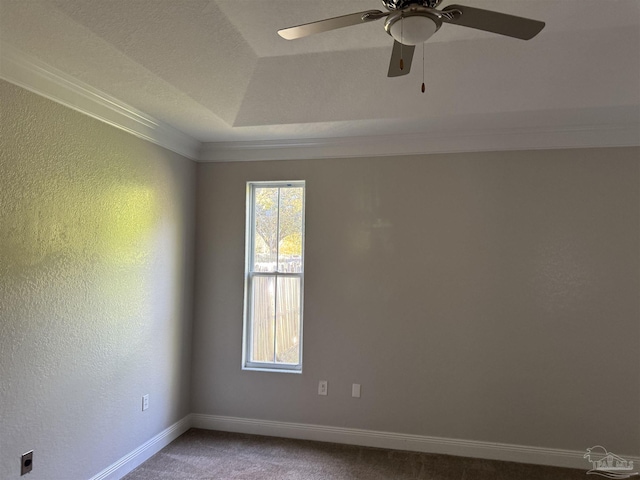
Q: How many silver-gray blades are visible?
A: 3